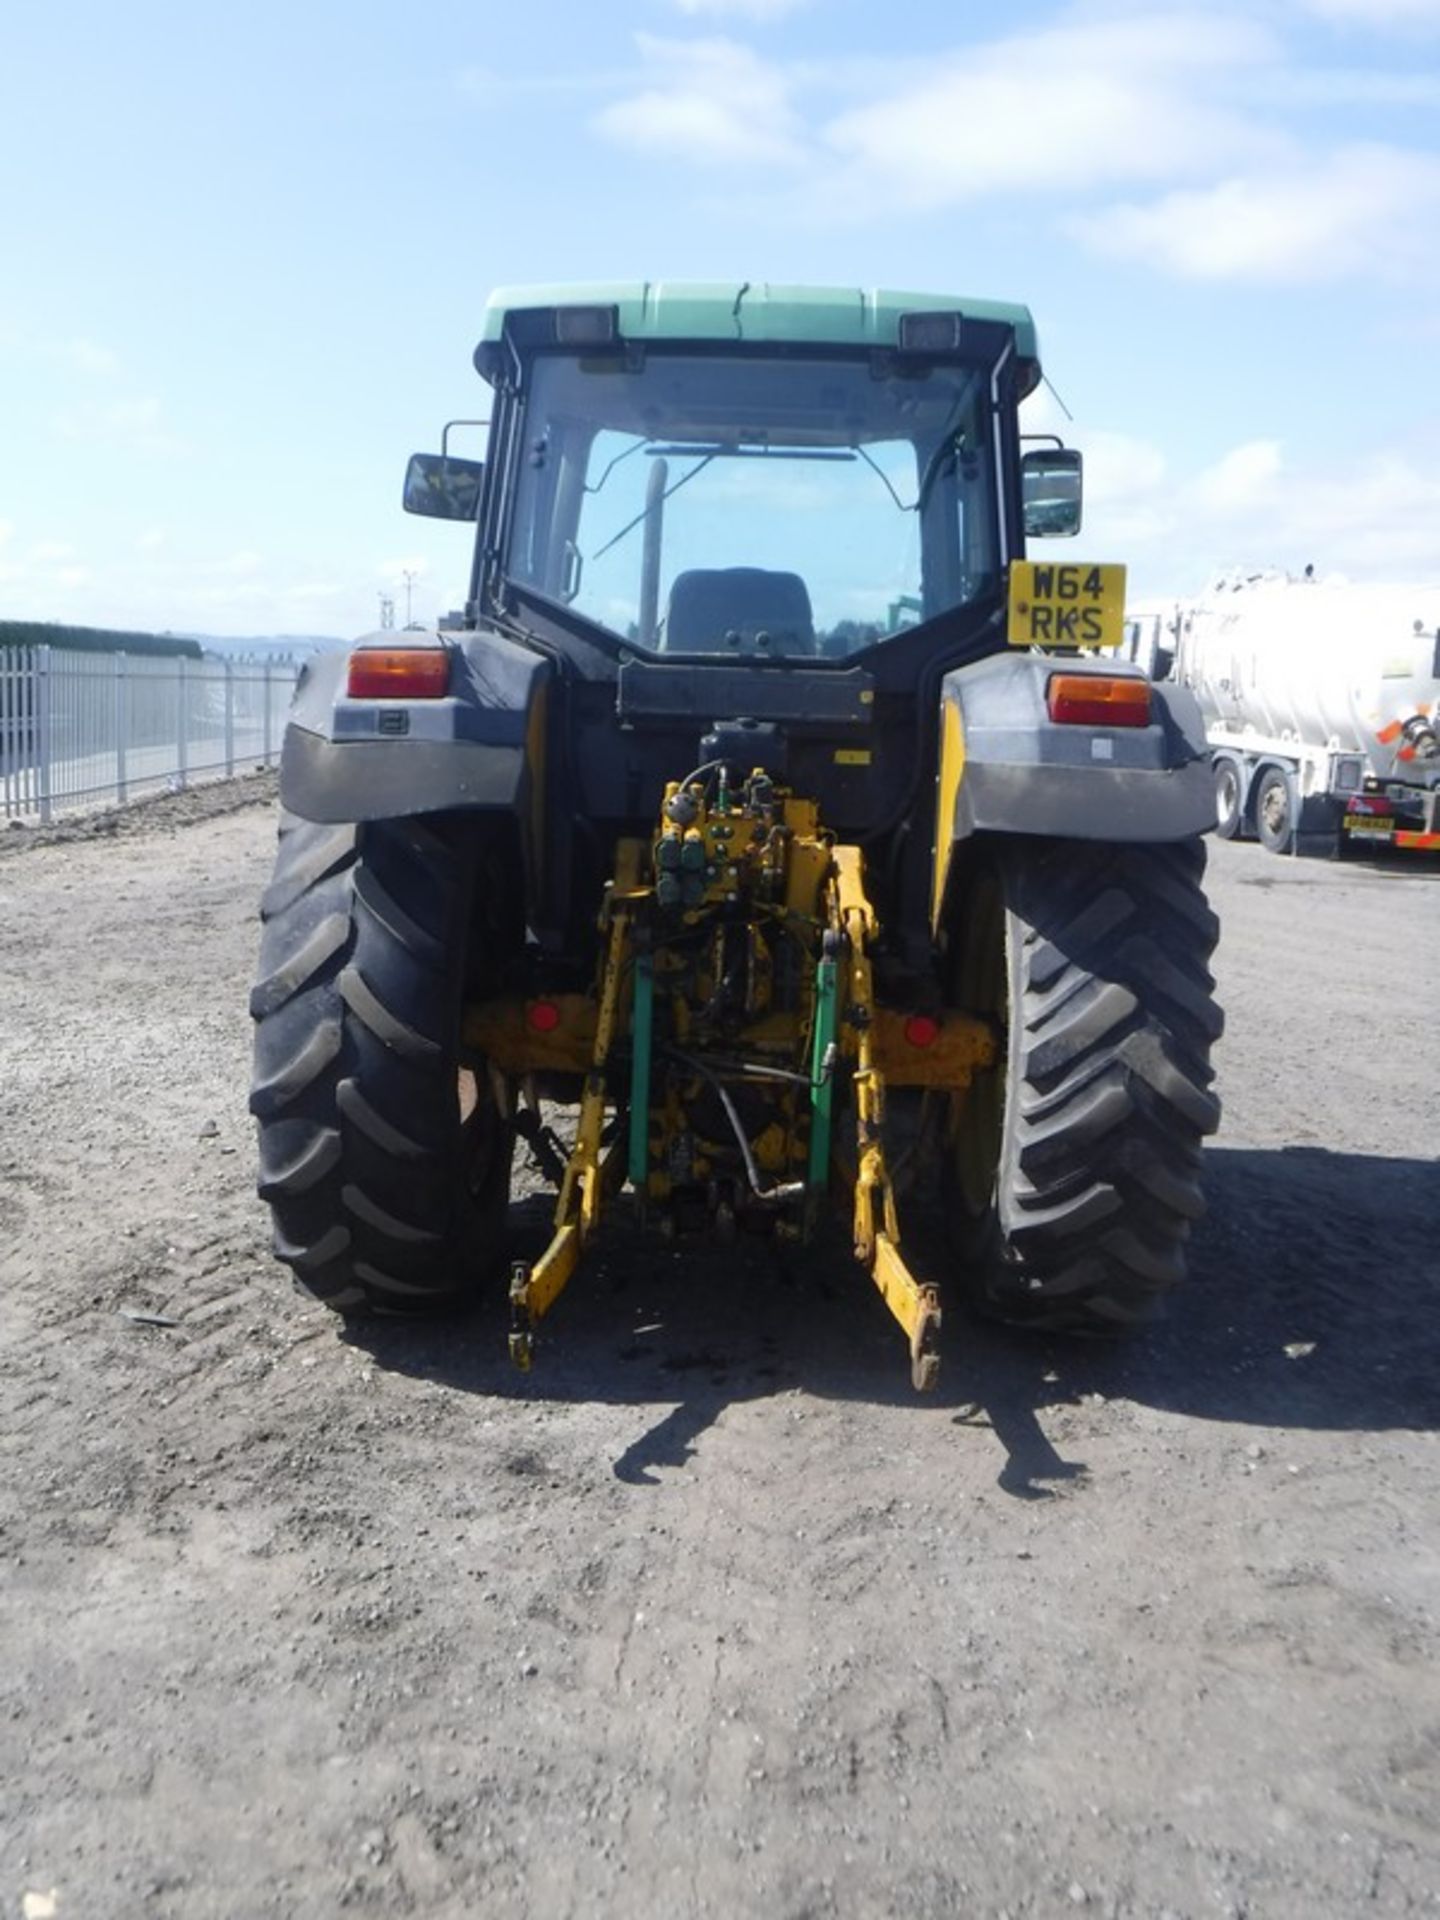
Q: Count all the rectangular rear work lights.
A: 2